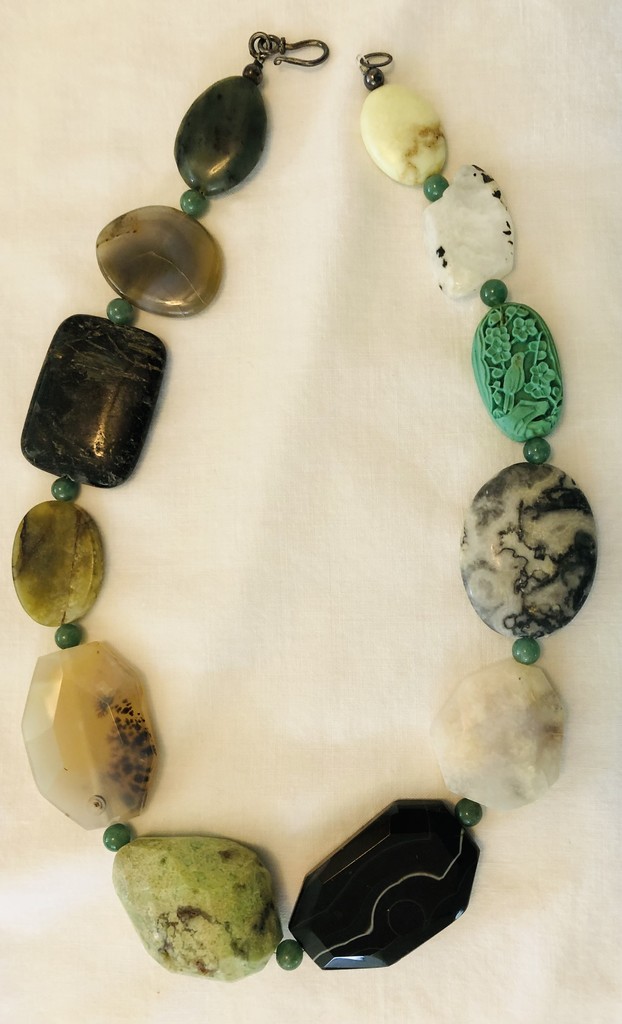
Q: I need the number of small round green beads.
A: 11